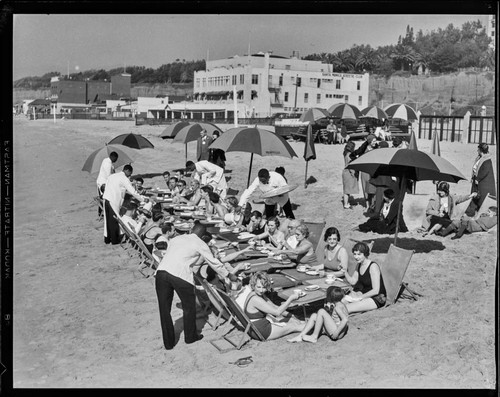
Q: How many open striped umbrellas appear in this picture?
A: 10